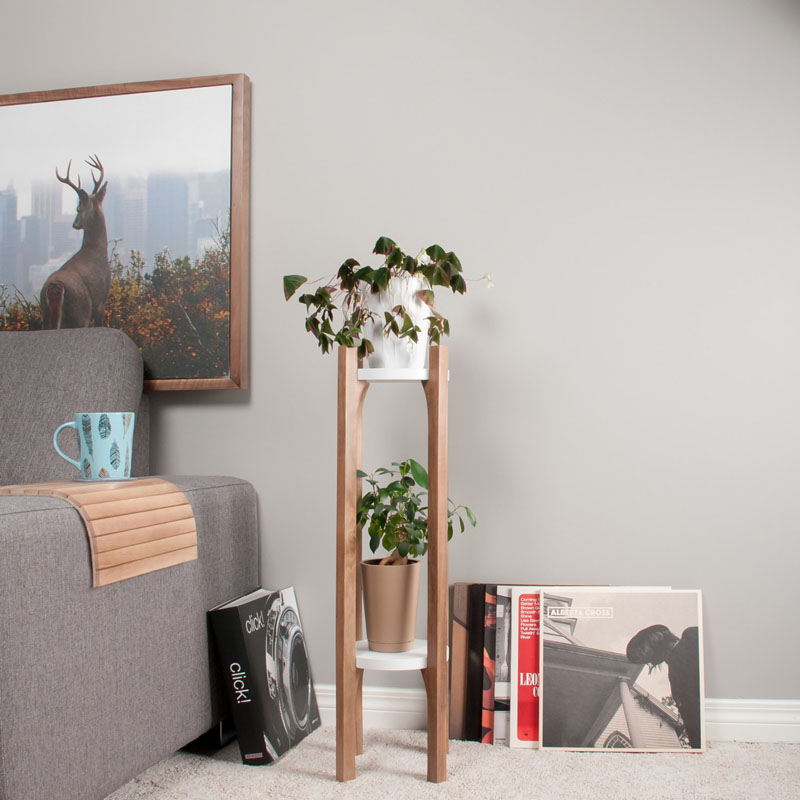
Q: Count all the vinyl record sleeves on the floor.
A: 6